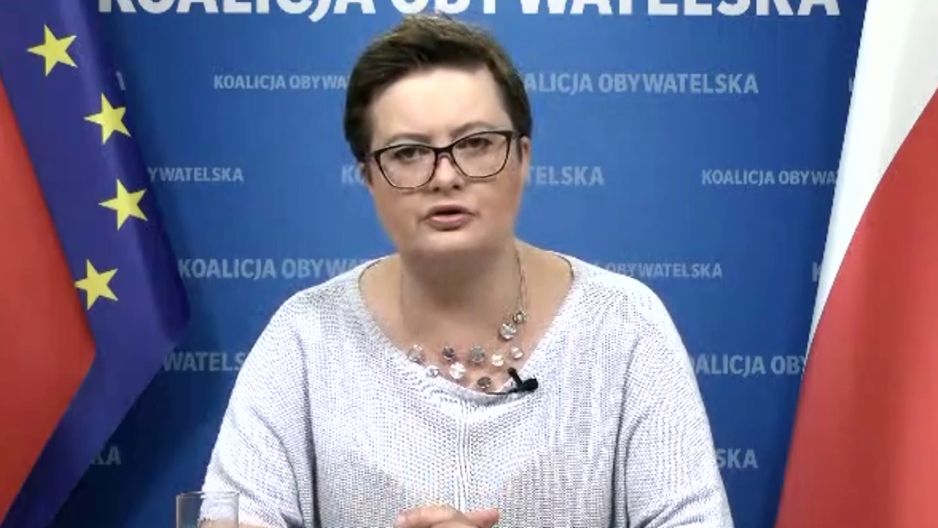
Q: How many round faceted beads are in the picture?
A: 10